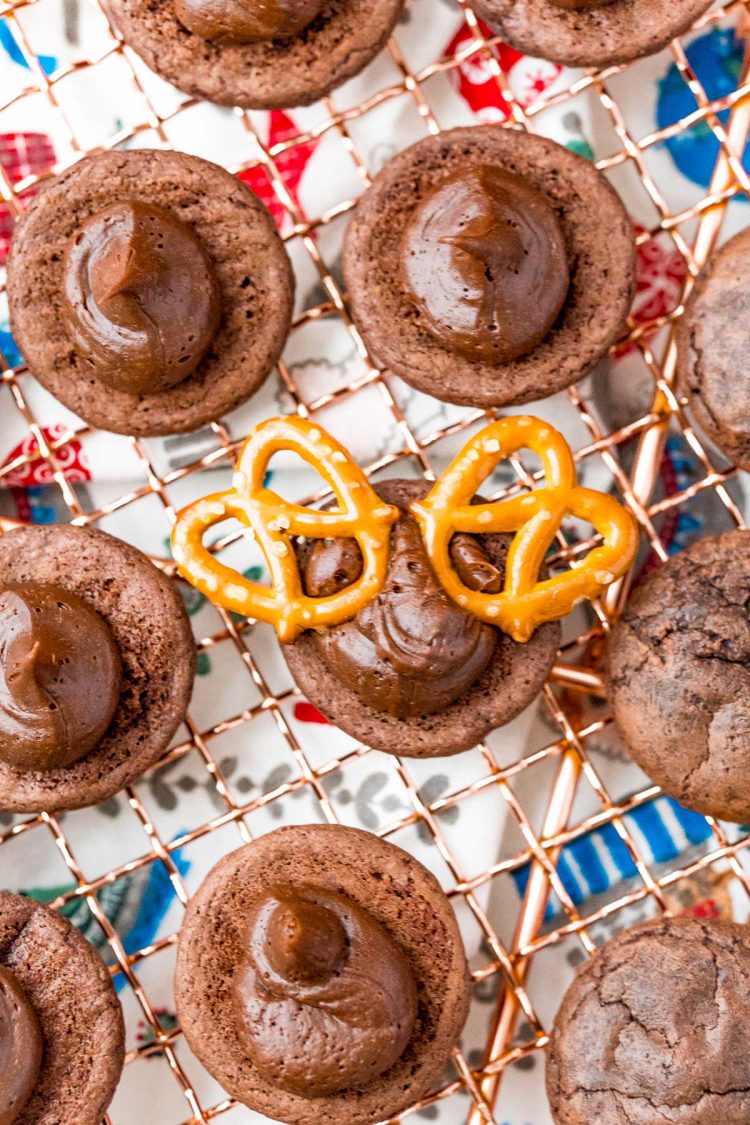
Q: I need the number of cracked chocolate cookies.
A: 3